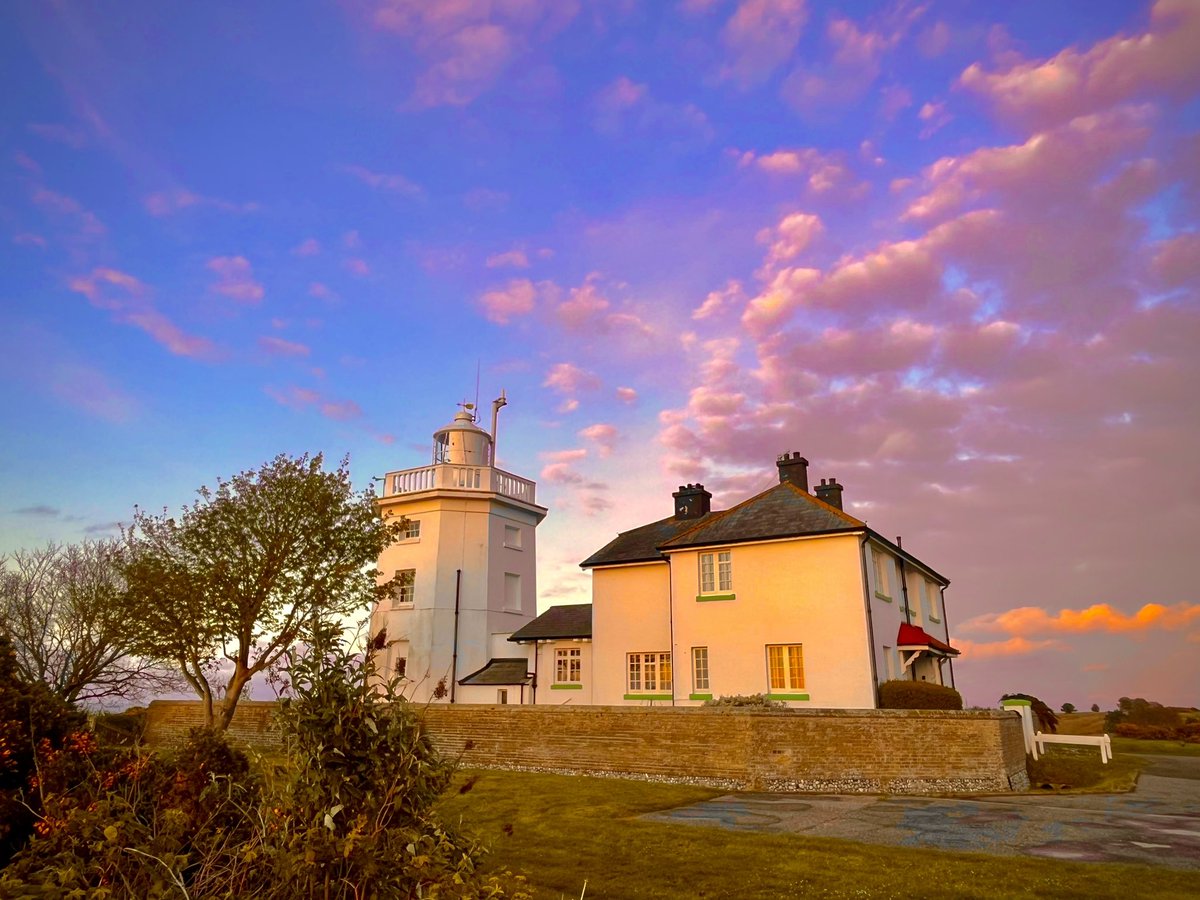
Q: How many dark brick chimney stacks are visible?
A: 3